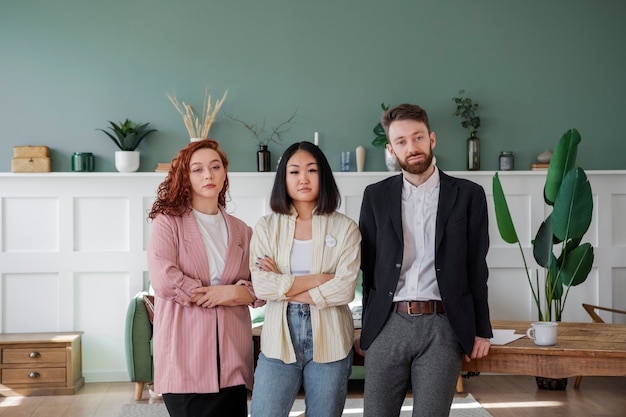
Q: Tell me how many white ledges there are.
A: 1